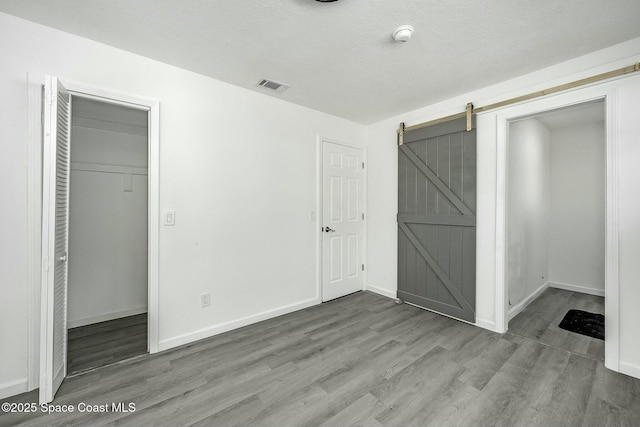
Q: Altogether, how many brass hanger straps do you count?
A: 2